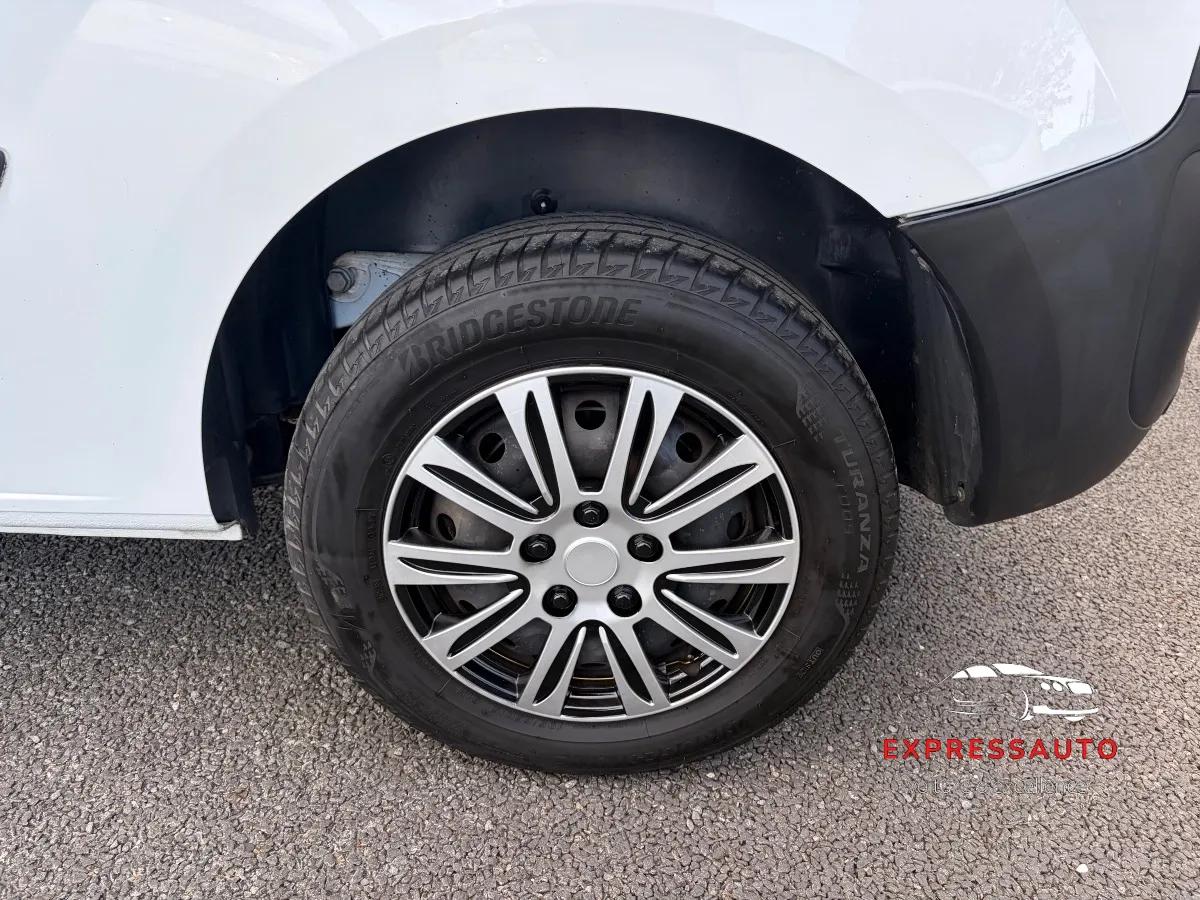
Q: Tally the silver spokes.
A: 10